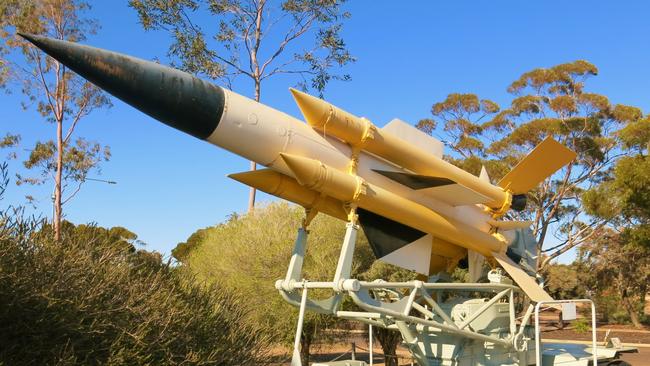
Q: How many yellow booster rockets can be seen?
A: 3